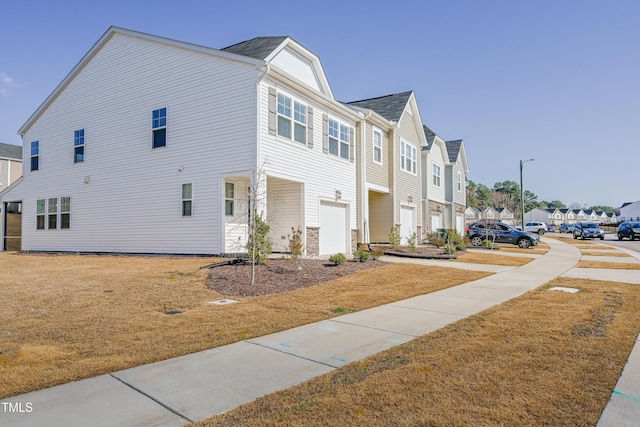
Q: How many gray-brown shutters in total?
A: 4